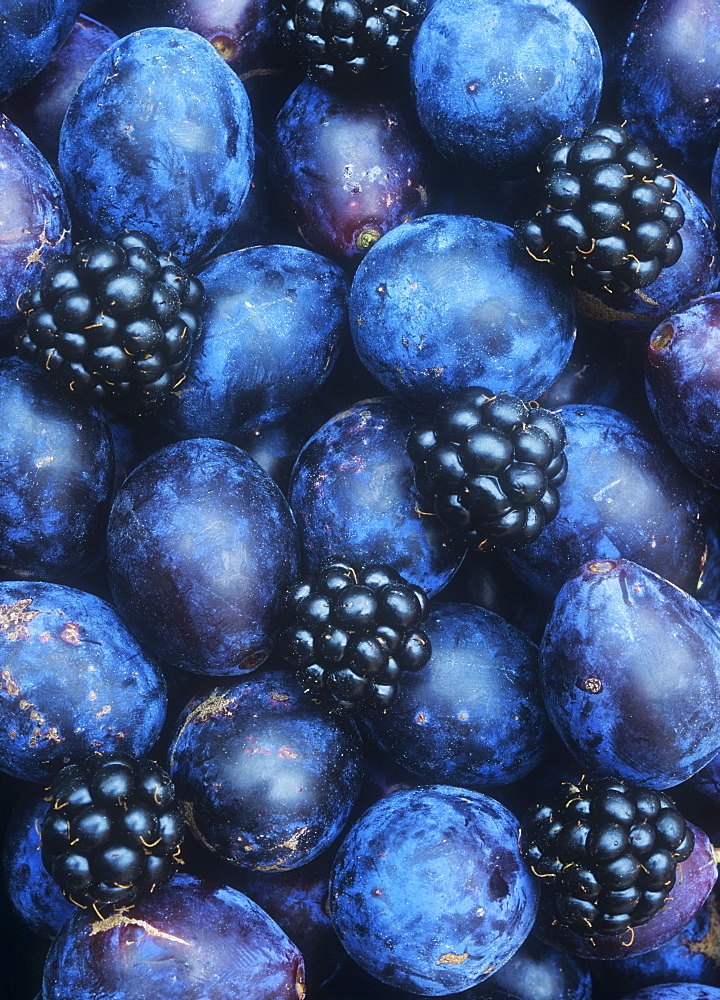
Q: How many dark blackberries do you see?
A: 7